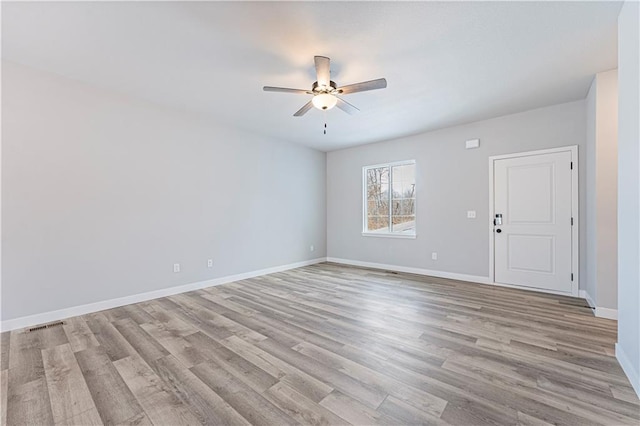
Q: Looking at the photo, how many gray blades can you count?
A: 5